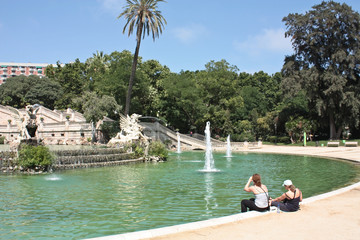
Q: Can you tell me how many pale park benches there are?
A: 2